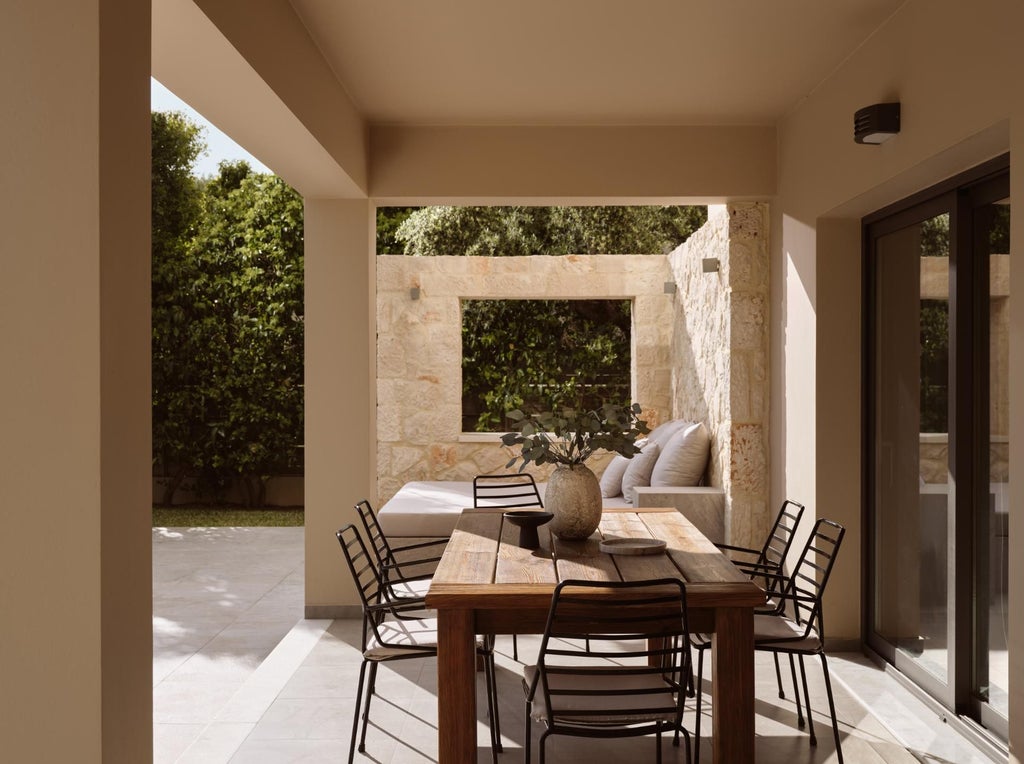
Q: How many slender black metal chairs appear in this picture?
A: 6